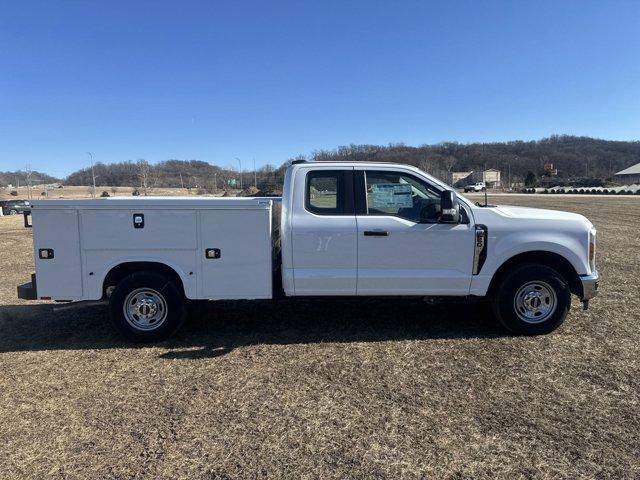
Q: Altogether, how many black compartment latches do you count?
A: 3